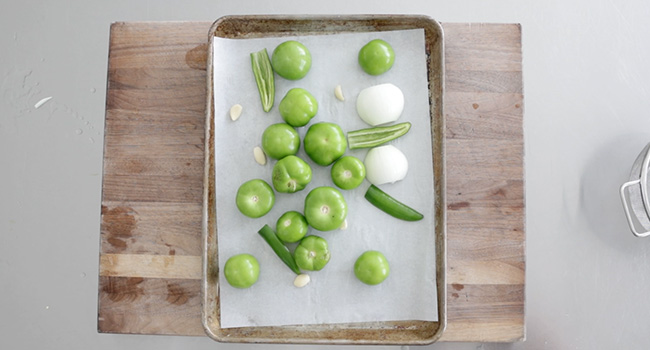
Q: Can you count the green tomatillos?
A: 13